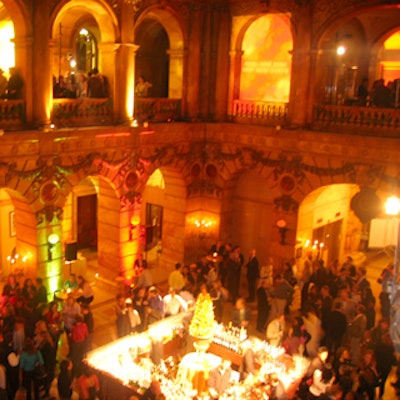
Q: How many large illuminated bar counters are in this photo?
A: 1